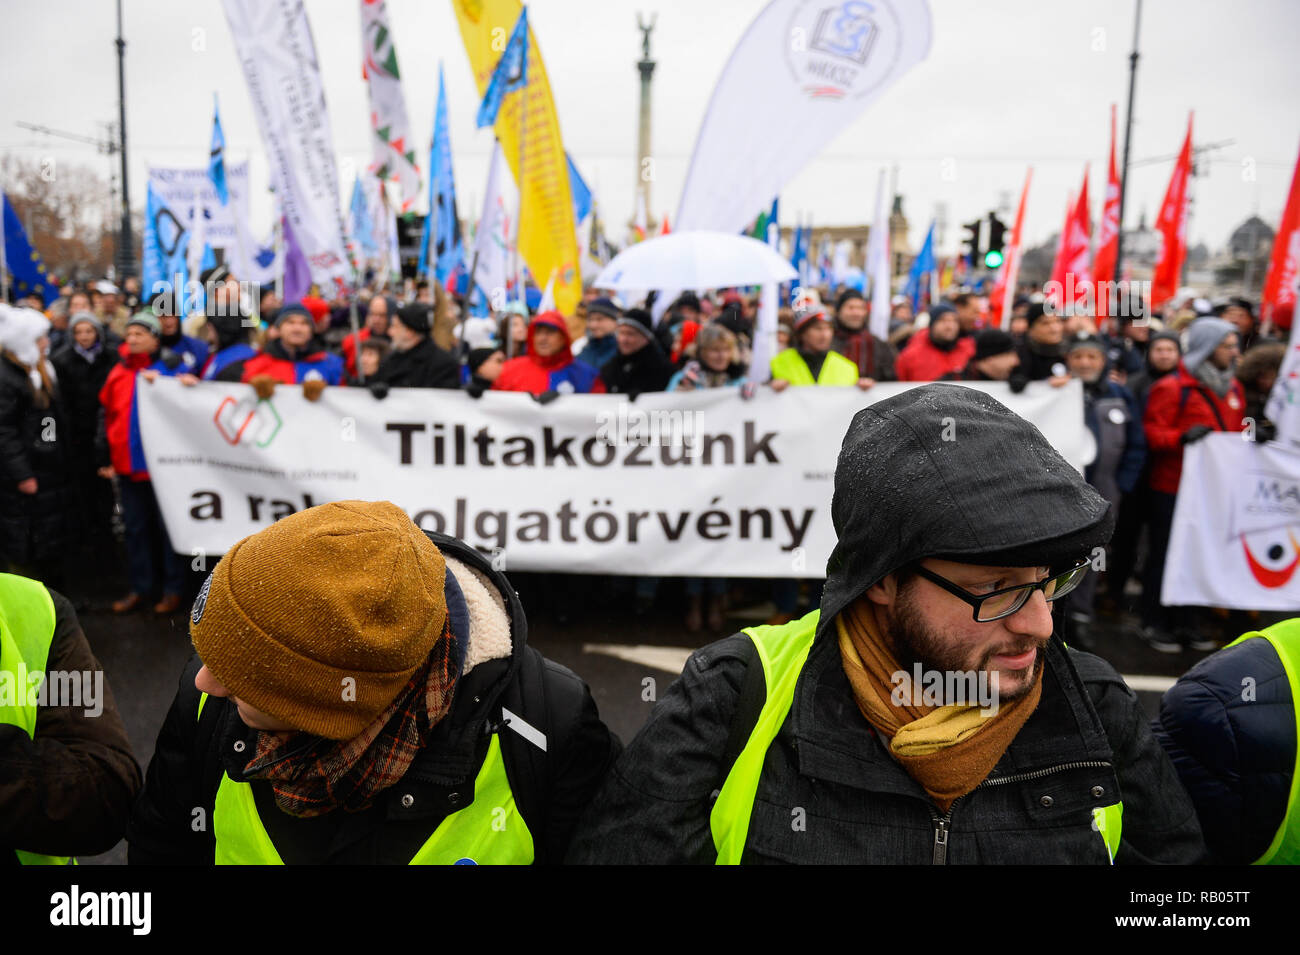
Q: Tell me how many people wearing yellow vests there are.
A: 5